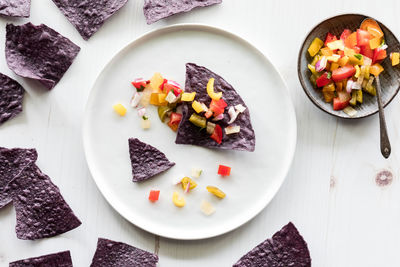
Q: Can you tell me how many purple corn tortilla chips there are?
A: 12